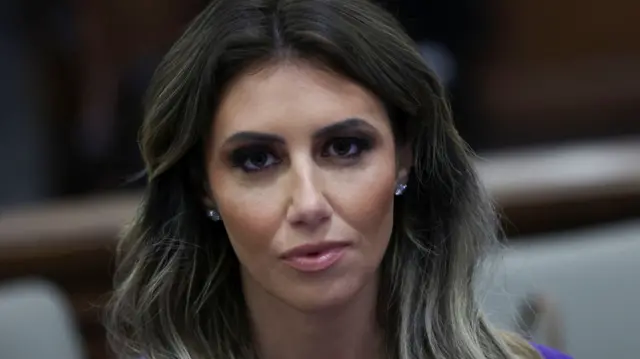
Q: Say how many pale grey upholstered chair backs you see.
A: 2